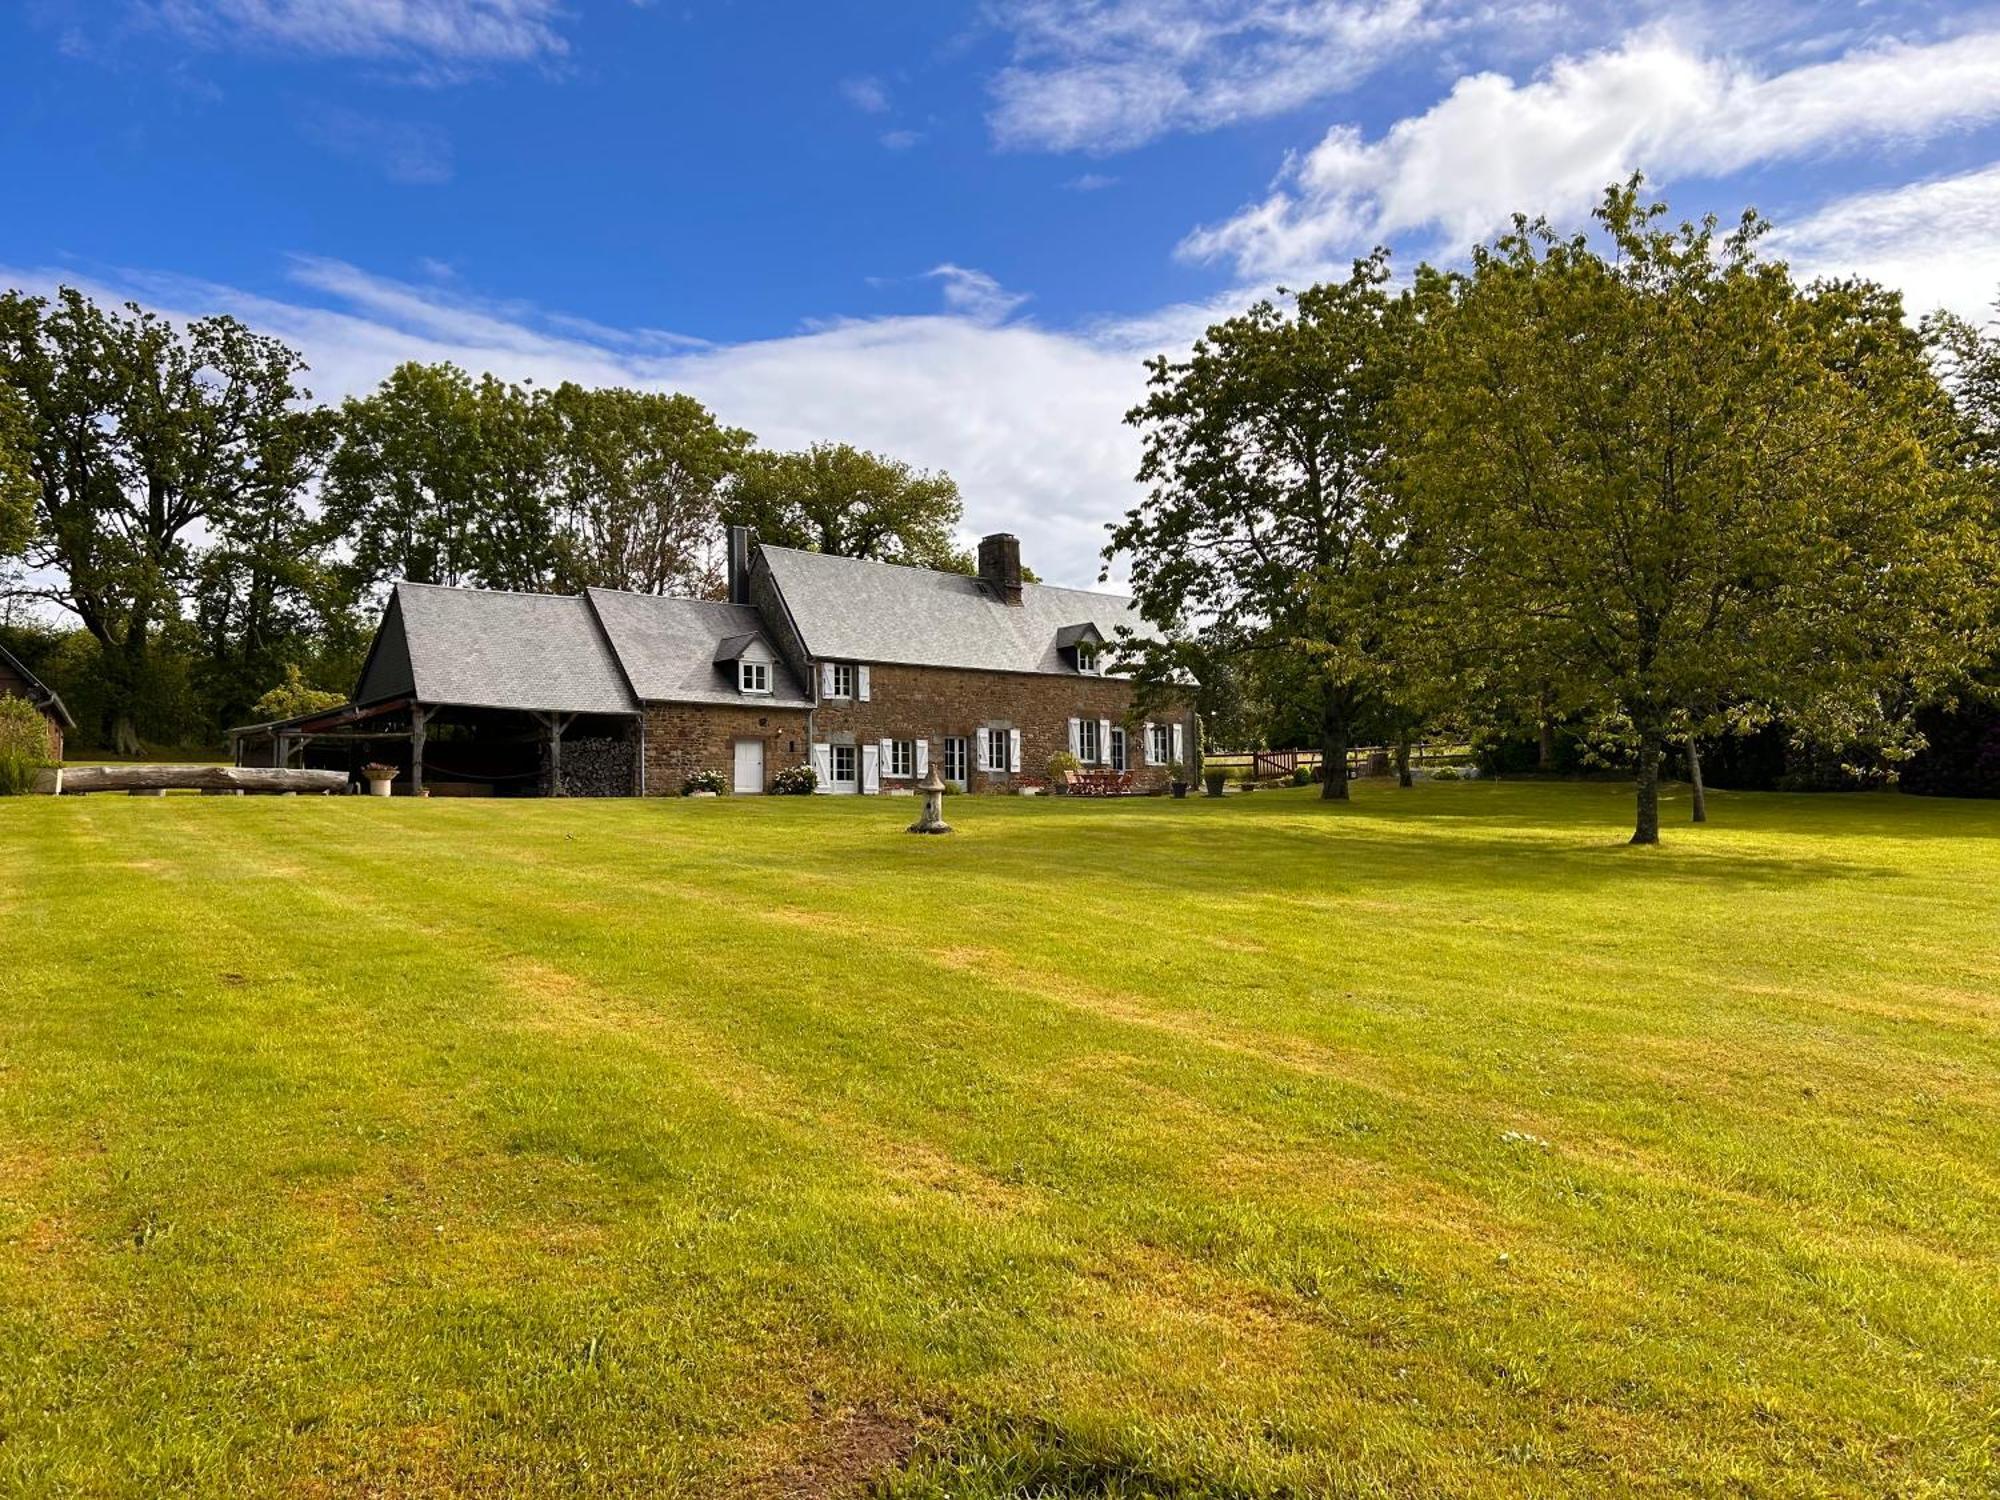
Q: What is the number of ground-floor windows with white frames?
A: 4